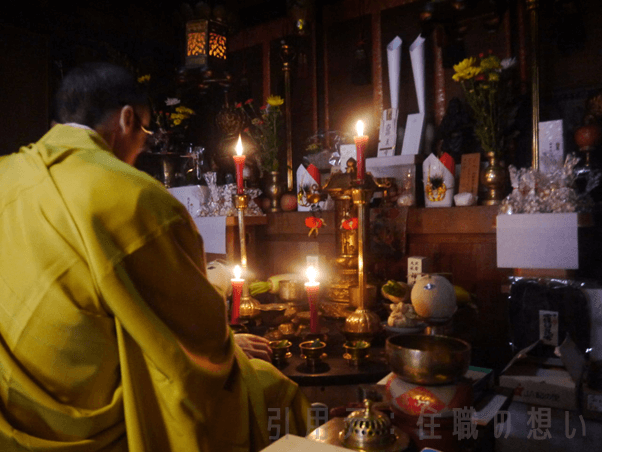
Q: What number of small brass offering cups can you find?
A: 3